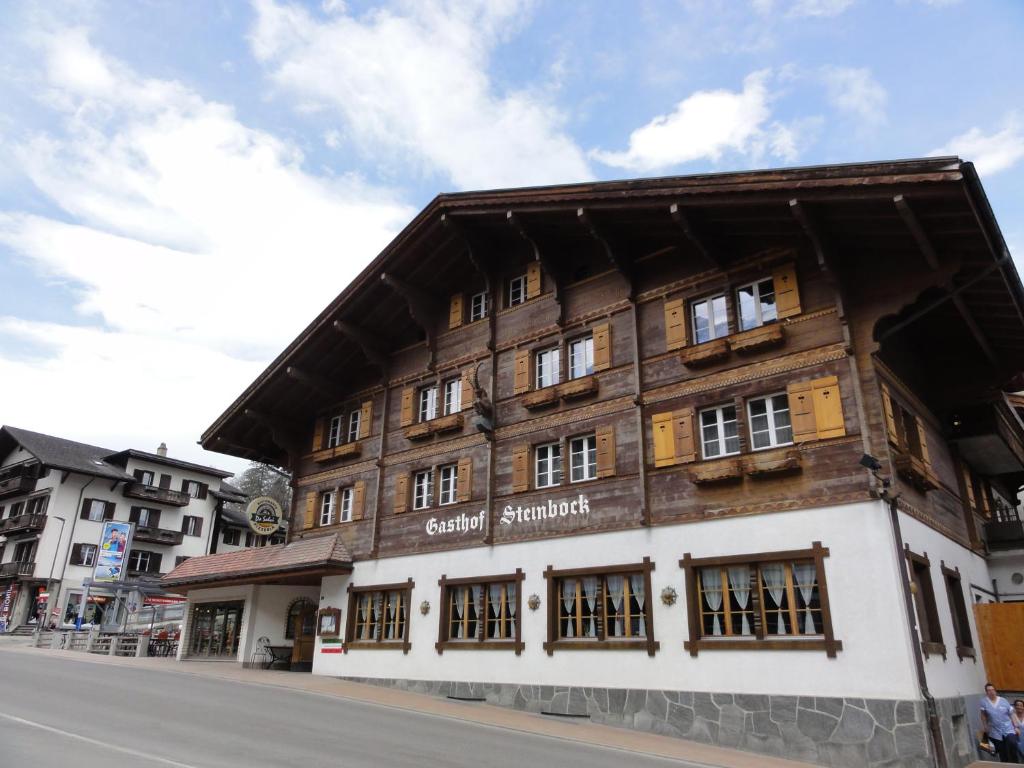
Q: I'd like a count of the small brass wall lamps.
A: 3